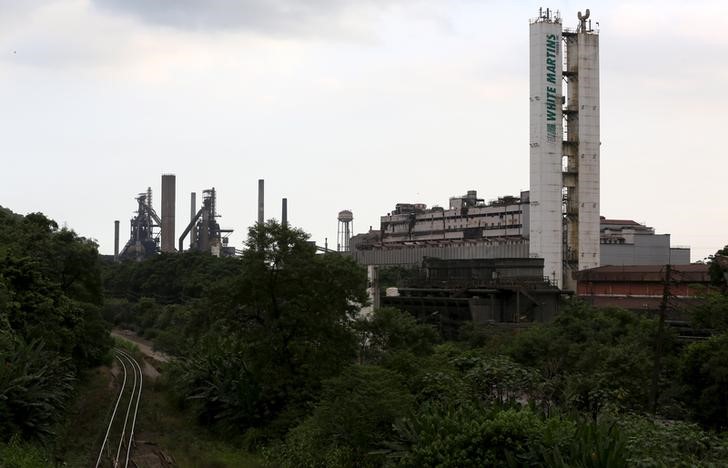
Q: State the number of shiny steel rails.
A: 3